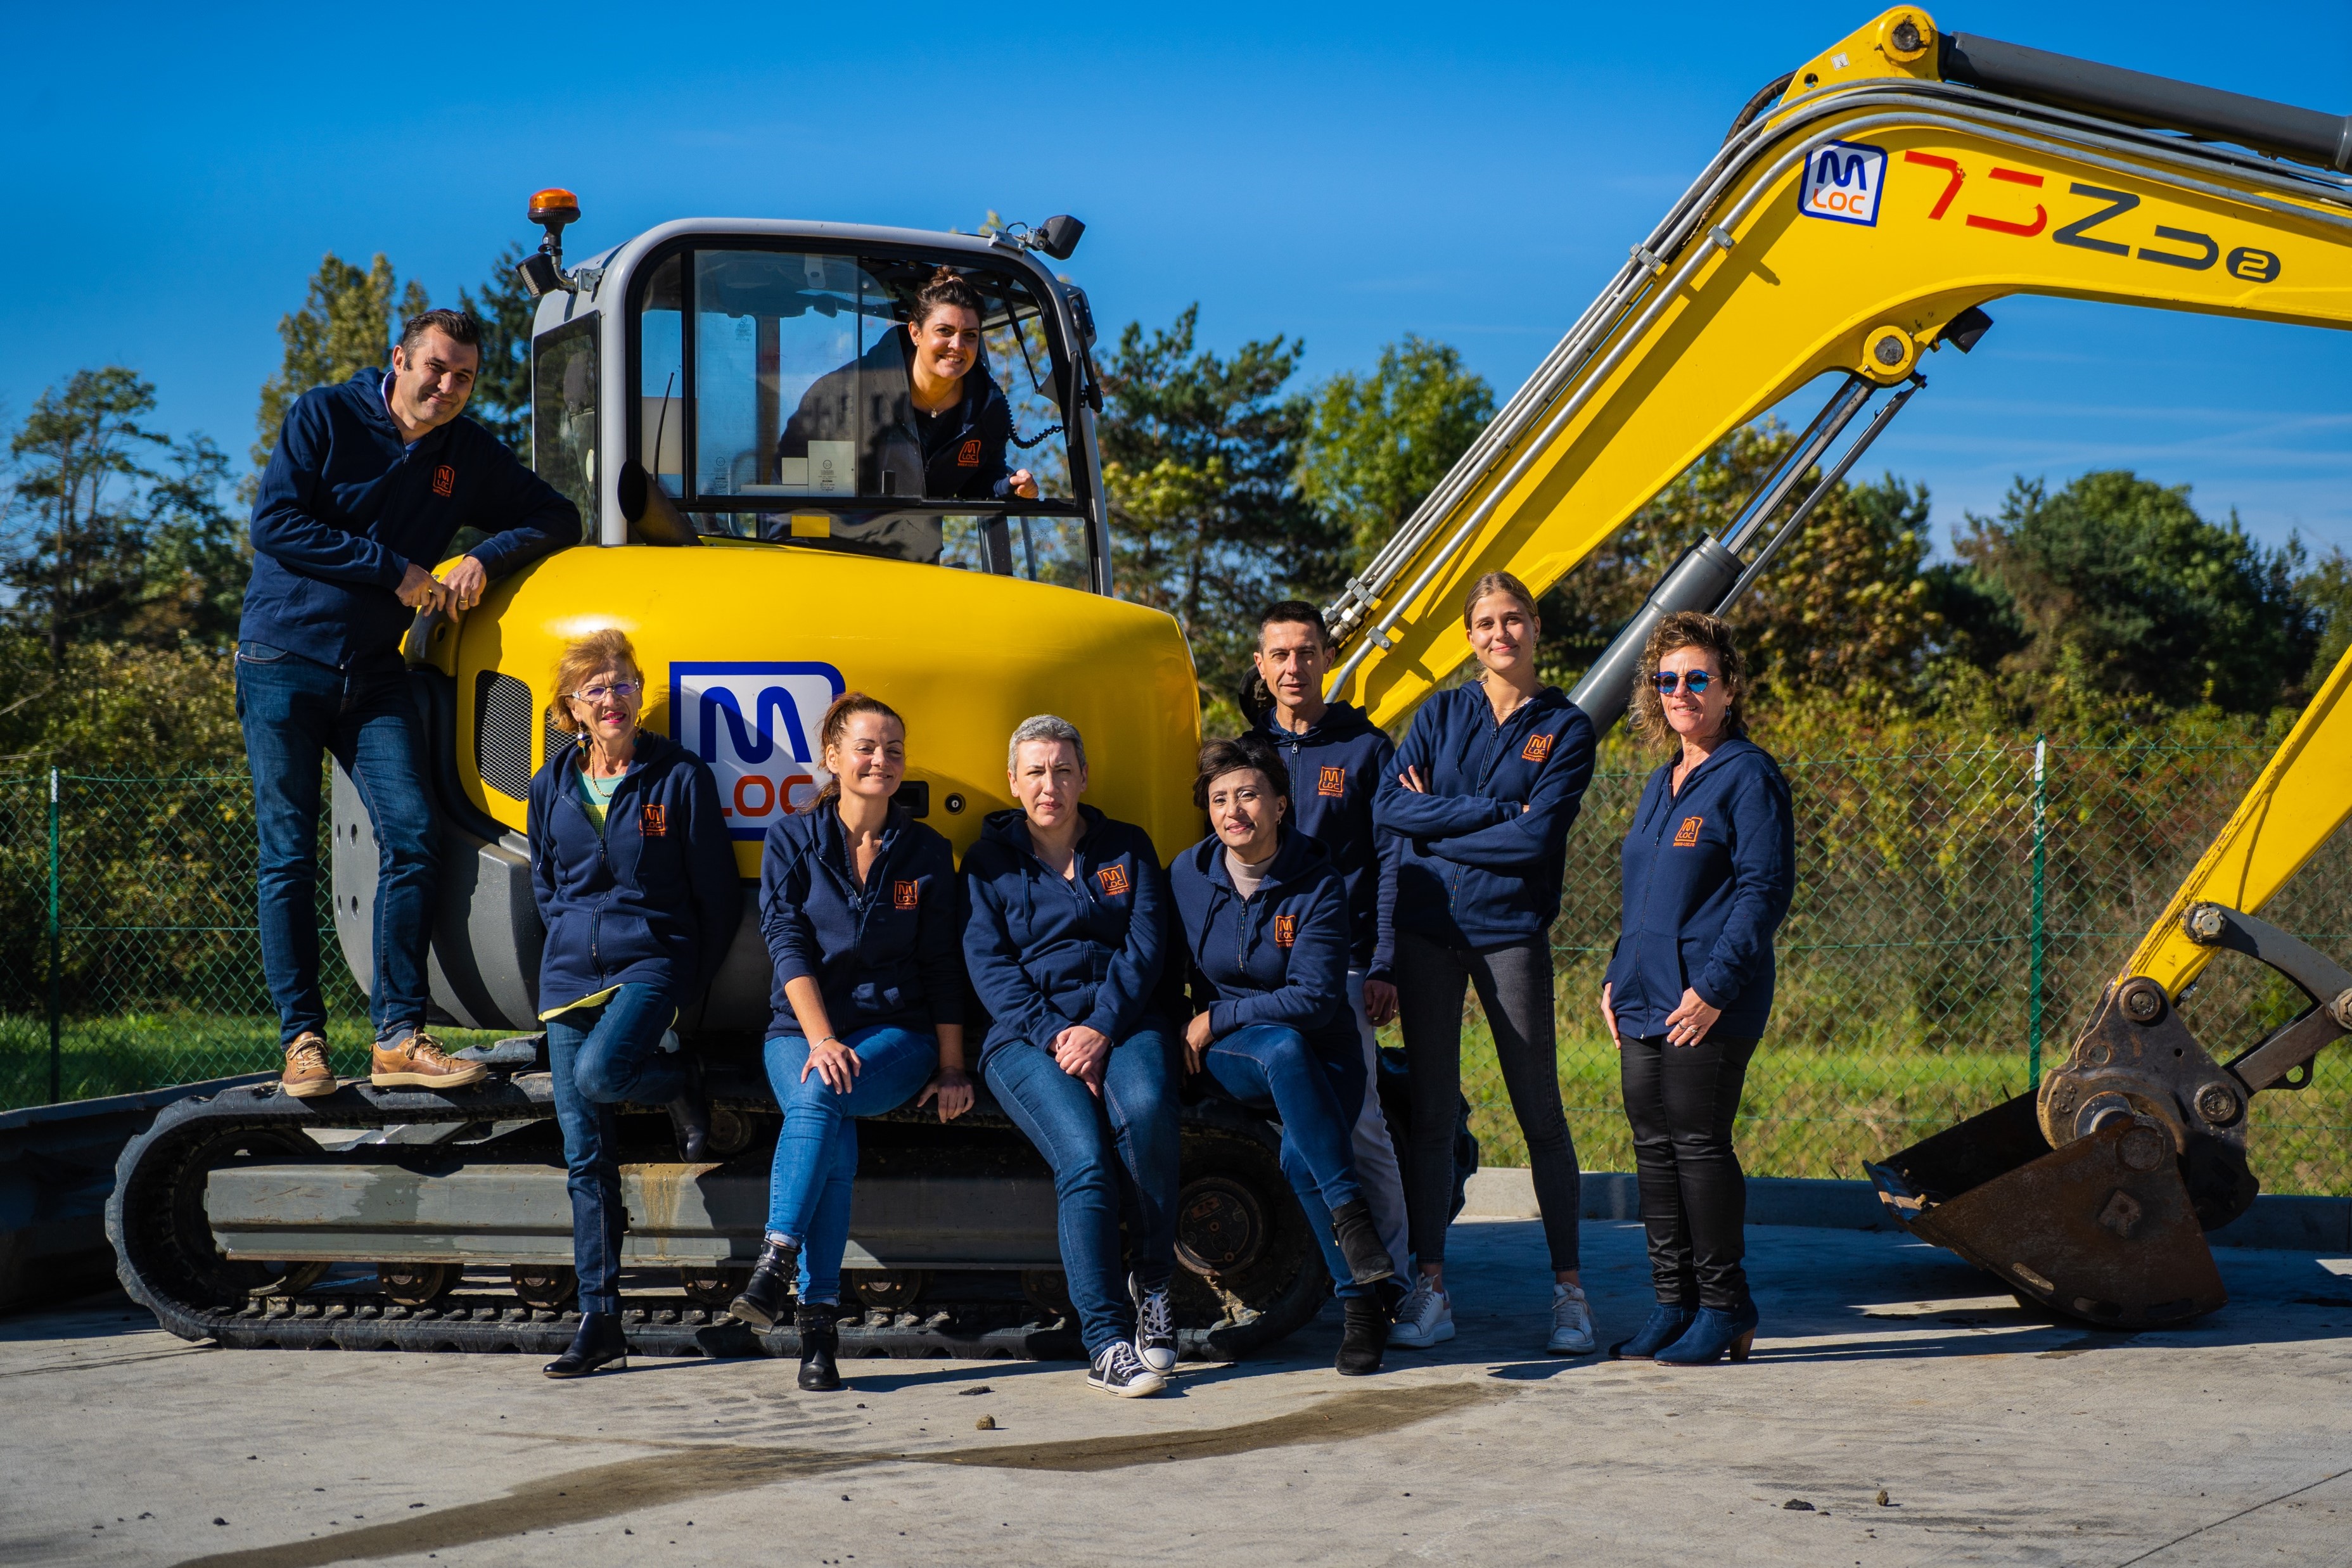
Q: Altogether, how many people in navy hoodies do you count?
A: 9